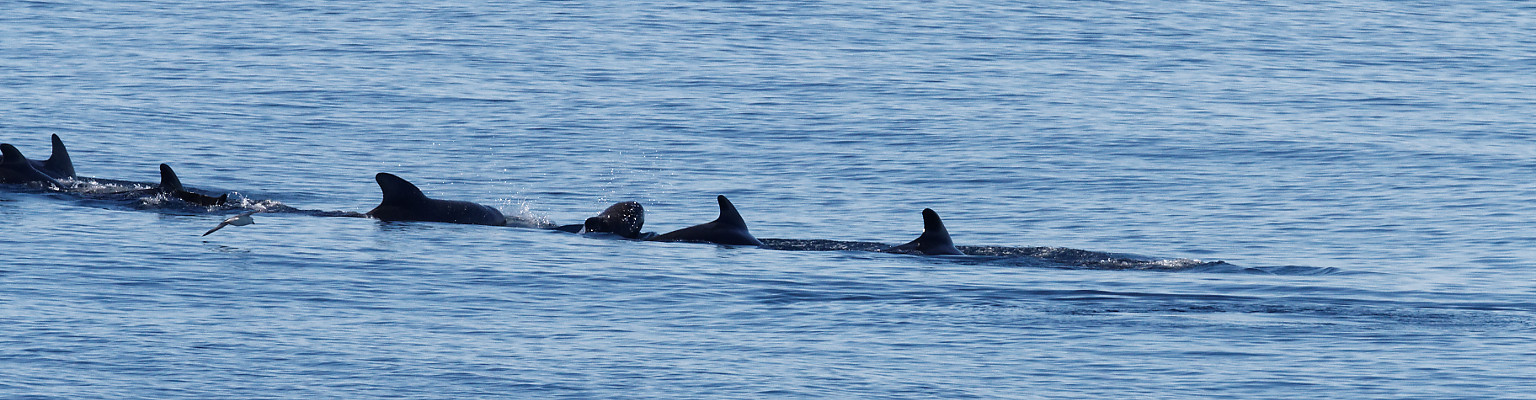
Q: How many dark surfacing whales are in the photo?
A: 7